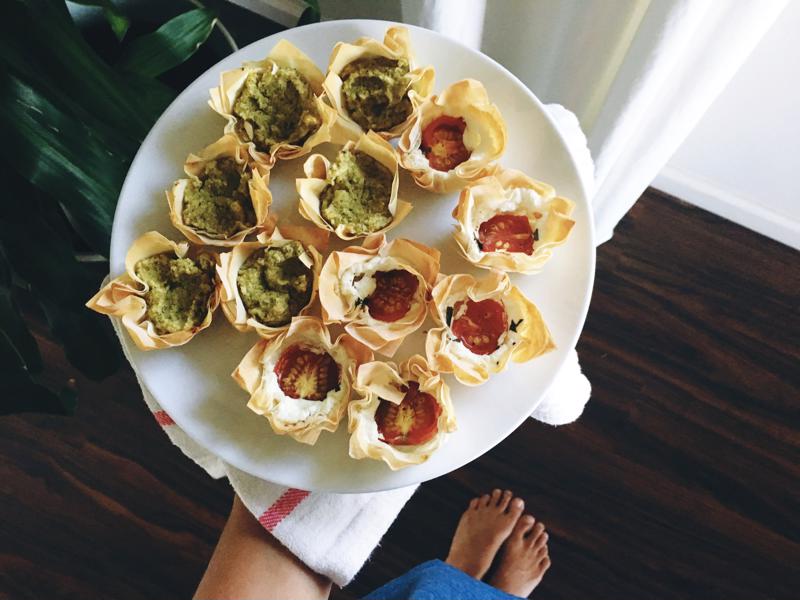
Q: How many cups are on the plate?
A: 12